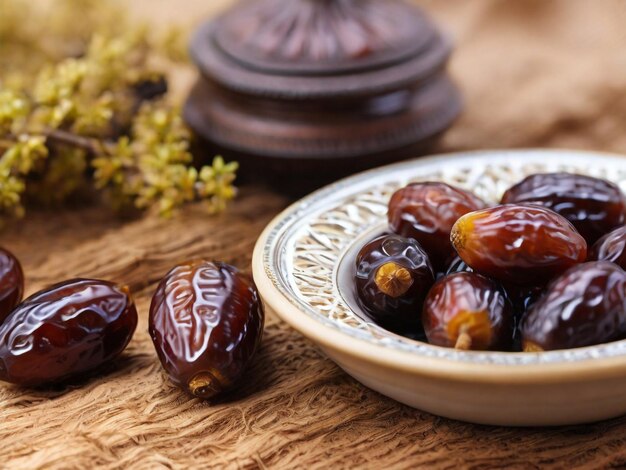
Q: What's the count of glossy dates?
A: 10